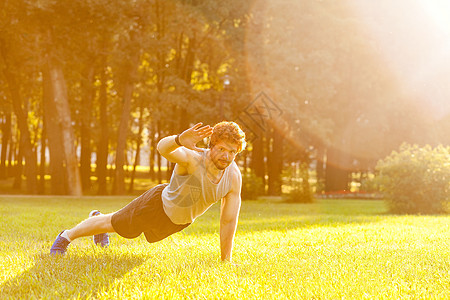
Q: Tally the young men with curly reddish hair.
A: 1